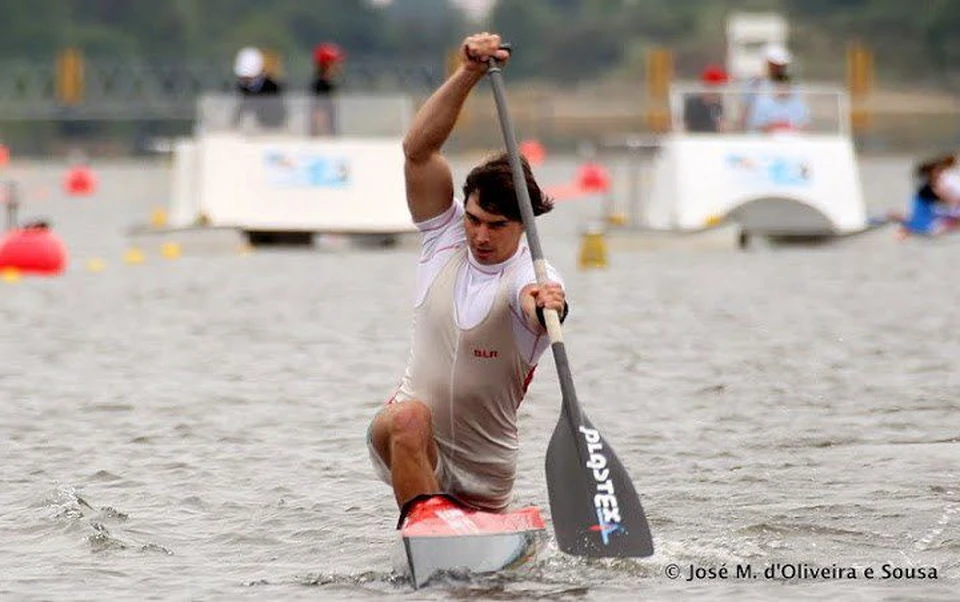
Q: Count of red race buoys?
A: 5